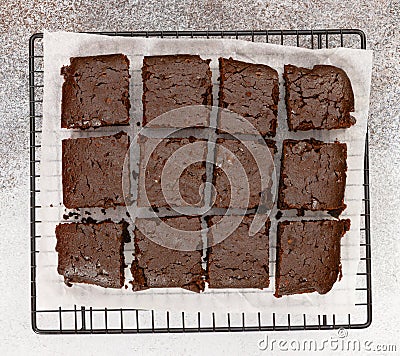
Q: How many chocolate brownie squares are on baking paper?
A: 12